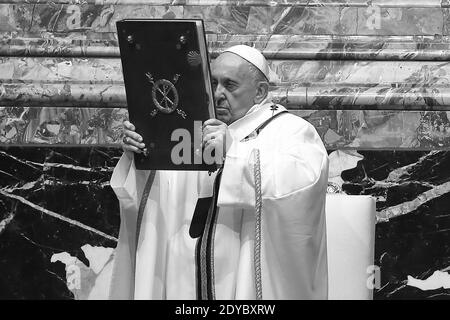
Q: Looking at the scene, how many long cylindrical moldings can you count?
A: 2